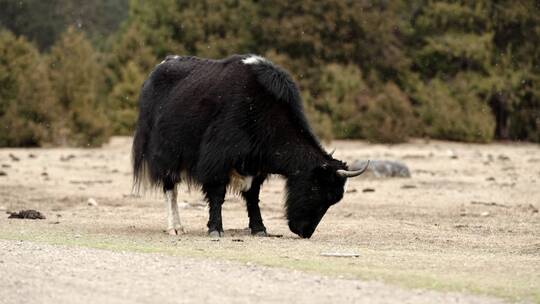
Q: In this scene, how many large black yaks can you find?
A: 1